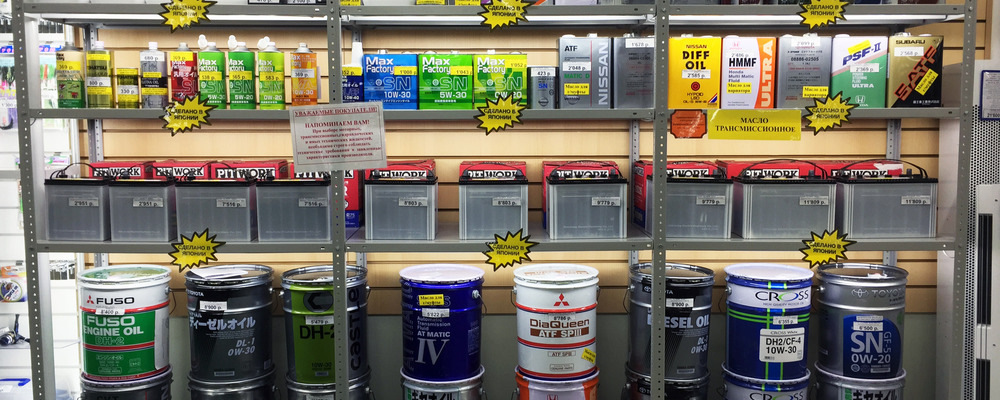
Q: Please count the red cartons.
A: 10